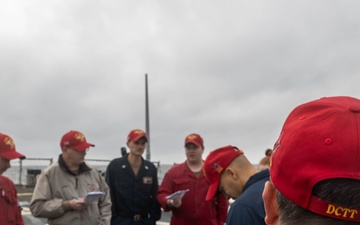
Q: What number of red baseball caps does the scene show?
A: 6